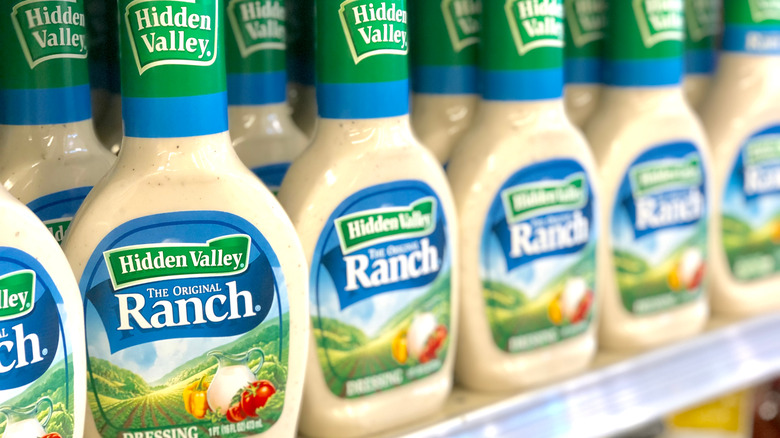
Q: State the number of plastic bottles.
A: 11